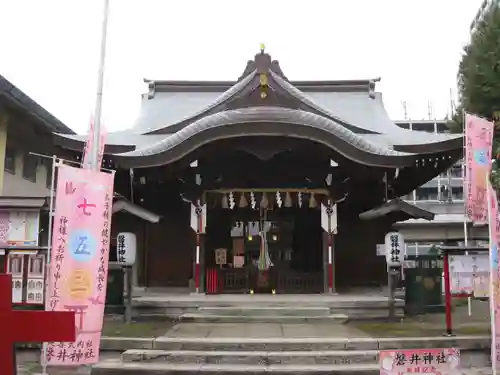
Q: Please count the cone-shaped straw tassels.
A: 5